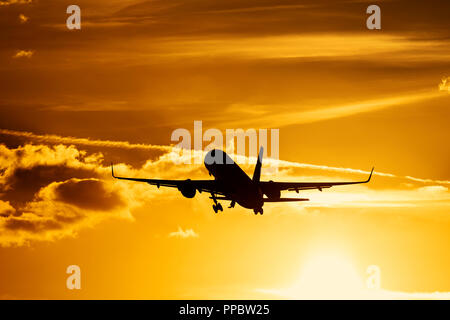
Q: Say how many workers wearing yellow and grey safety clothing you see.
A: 0